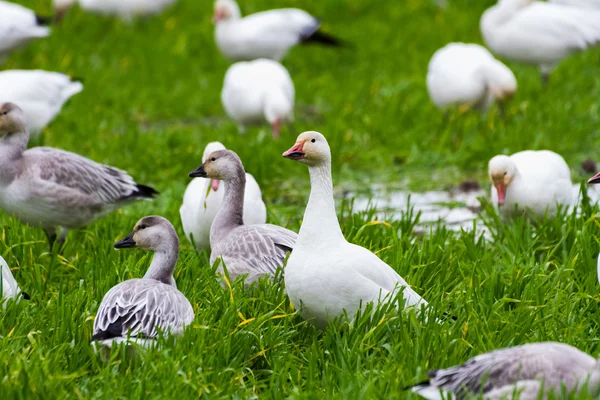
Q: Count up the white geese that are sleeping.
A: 0